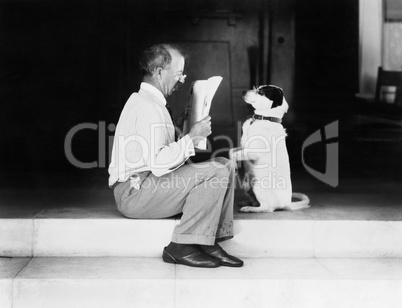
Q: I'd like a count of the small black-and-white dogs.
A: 1